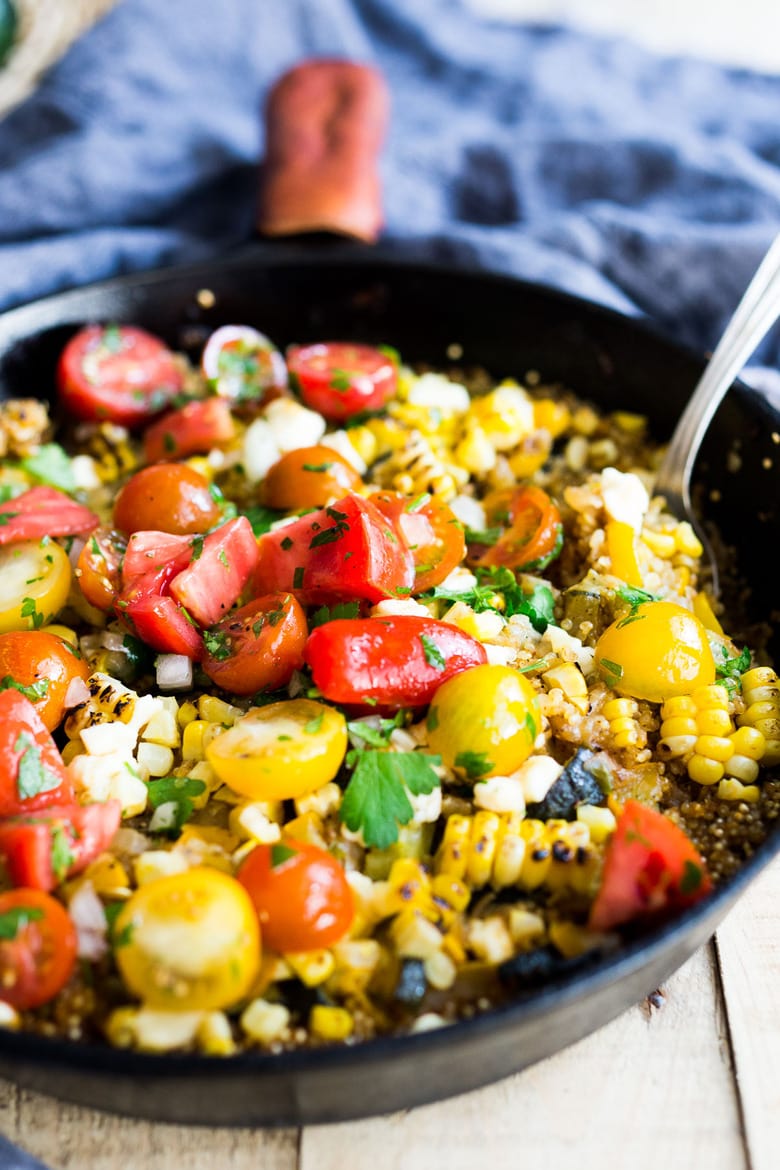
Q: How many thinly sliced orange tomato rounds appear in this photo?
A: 2